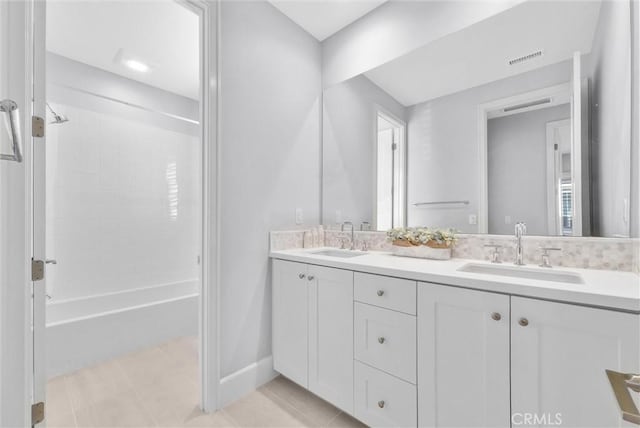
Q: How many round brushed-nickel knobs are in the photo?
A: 7